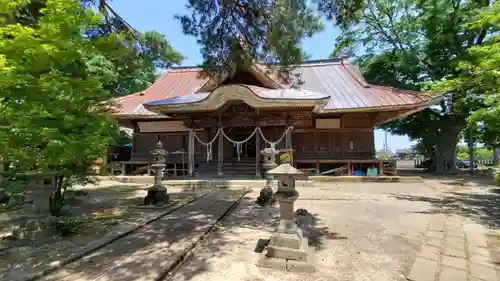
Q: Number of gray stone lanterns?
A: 4